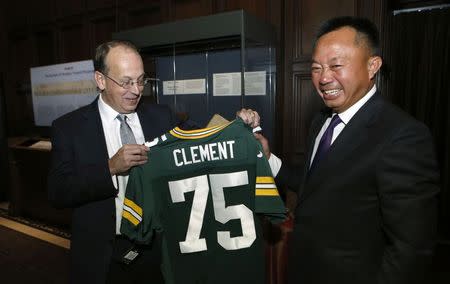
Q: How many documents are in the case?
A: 3